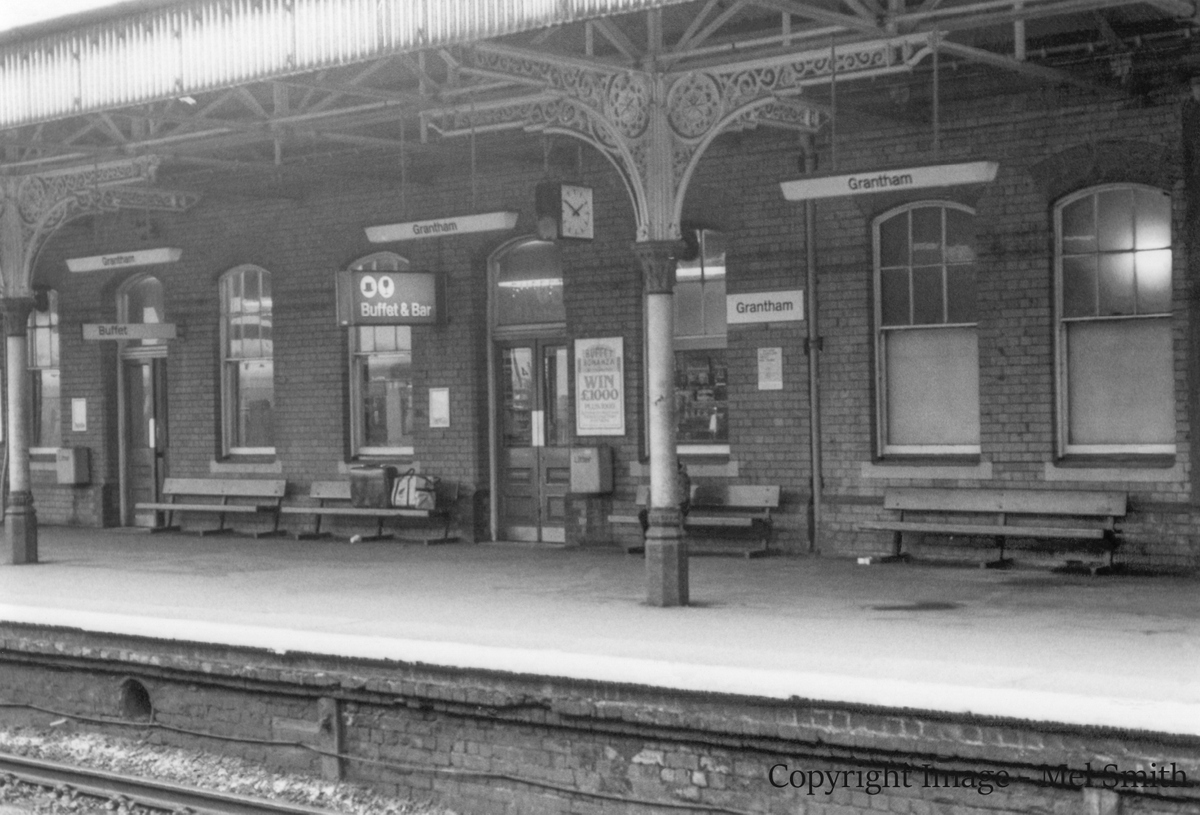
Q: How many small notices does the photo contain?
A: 3